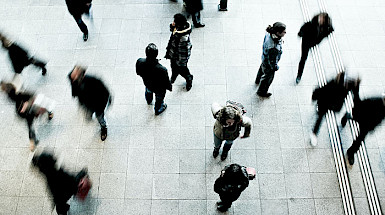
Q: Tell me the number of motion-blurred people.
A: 8